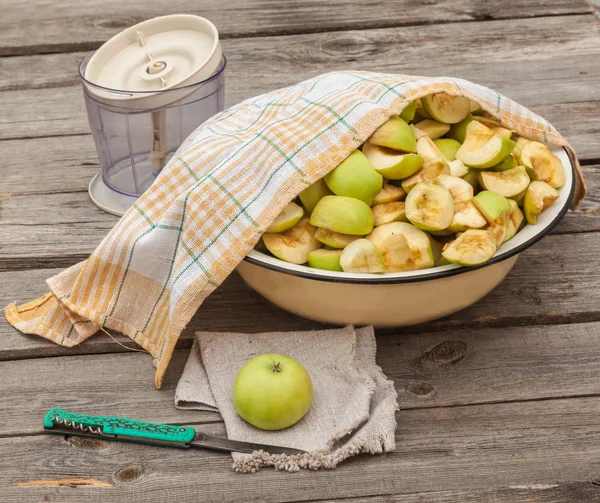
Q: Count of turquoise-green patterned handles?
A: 1